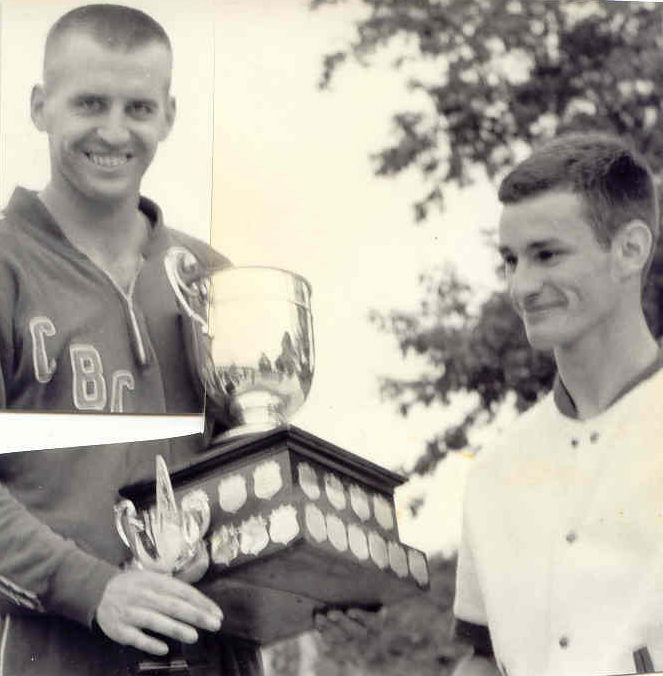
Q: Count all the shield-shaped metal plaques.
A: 15